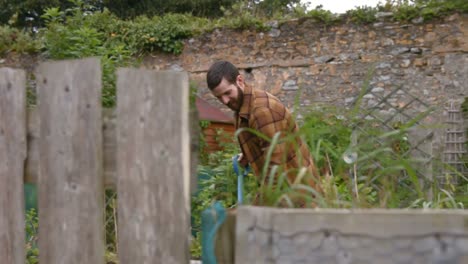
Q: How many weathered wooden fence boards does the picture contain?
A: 3